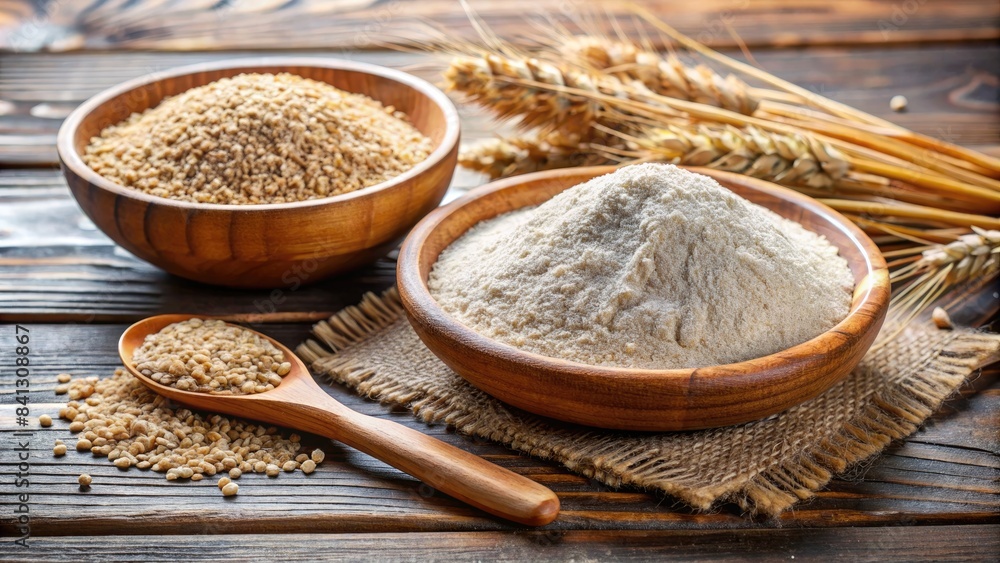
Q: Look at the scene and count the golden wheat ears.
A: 5